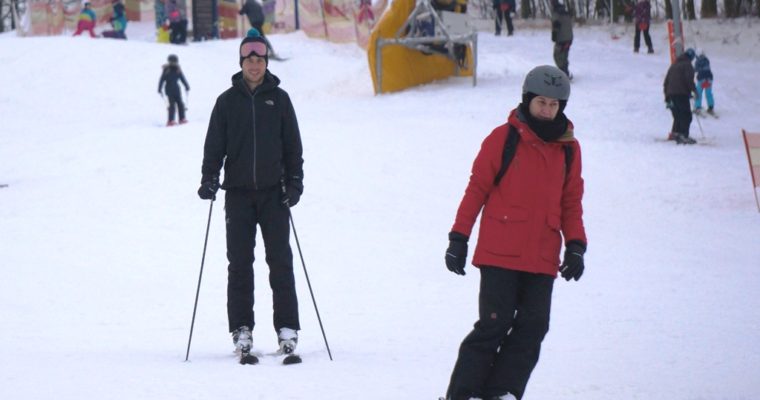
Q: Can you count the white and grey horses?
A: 0